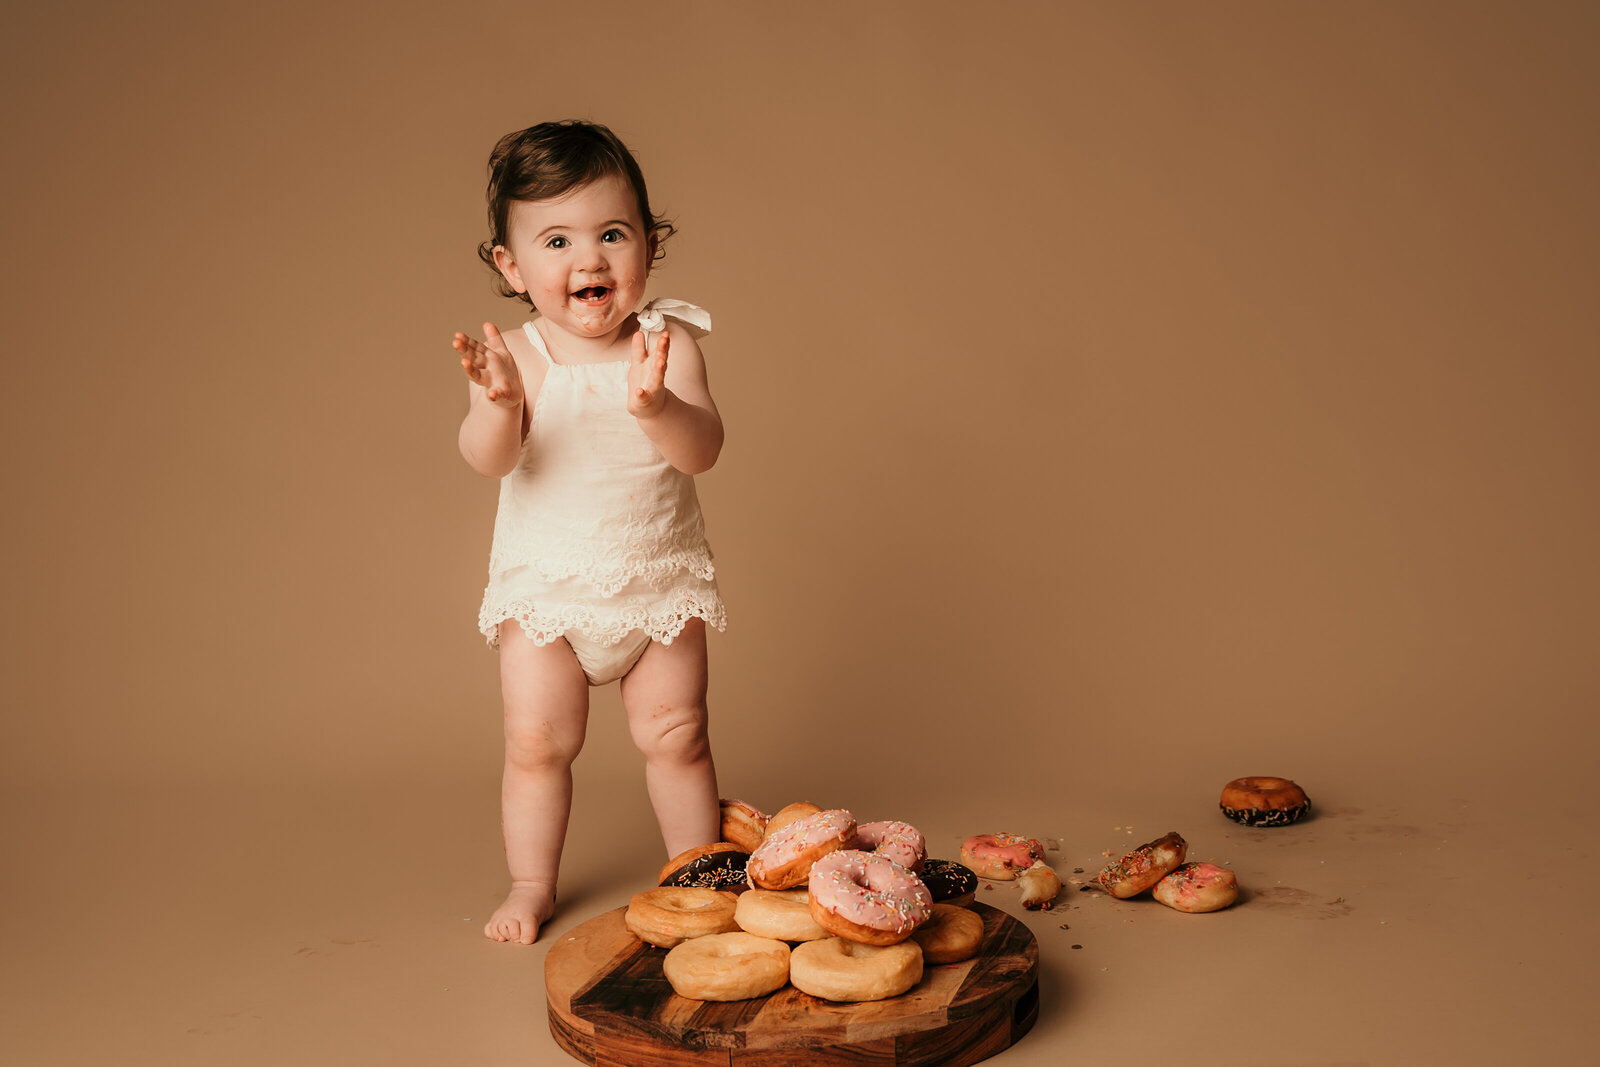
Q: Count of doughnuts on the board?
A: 12